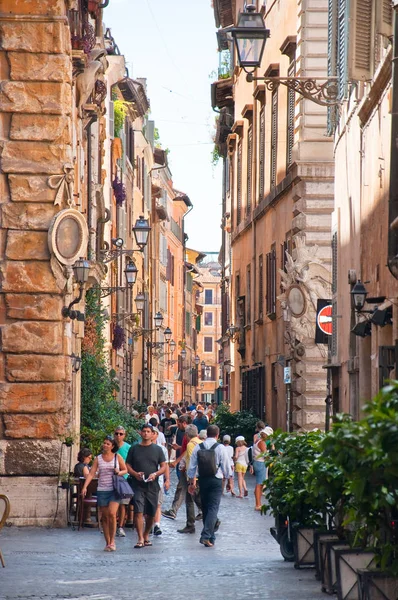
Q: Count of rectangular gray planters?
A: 5